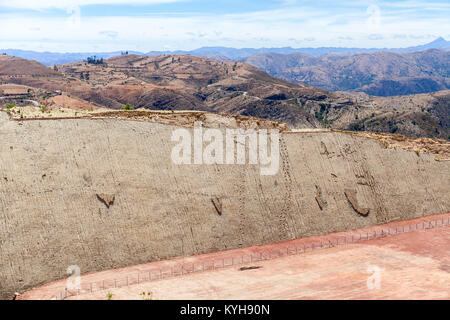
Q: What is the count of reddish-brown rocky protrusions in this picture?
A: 4